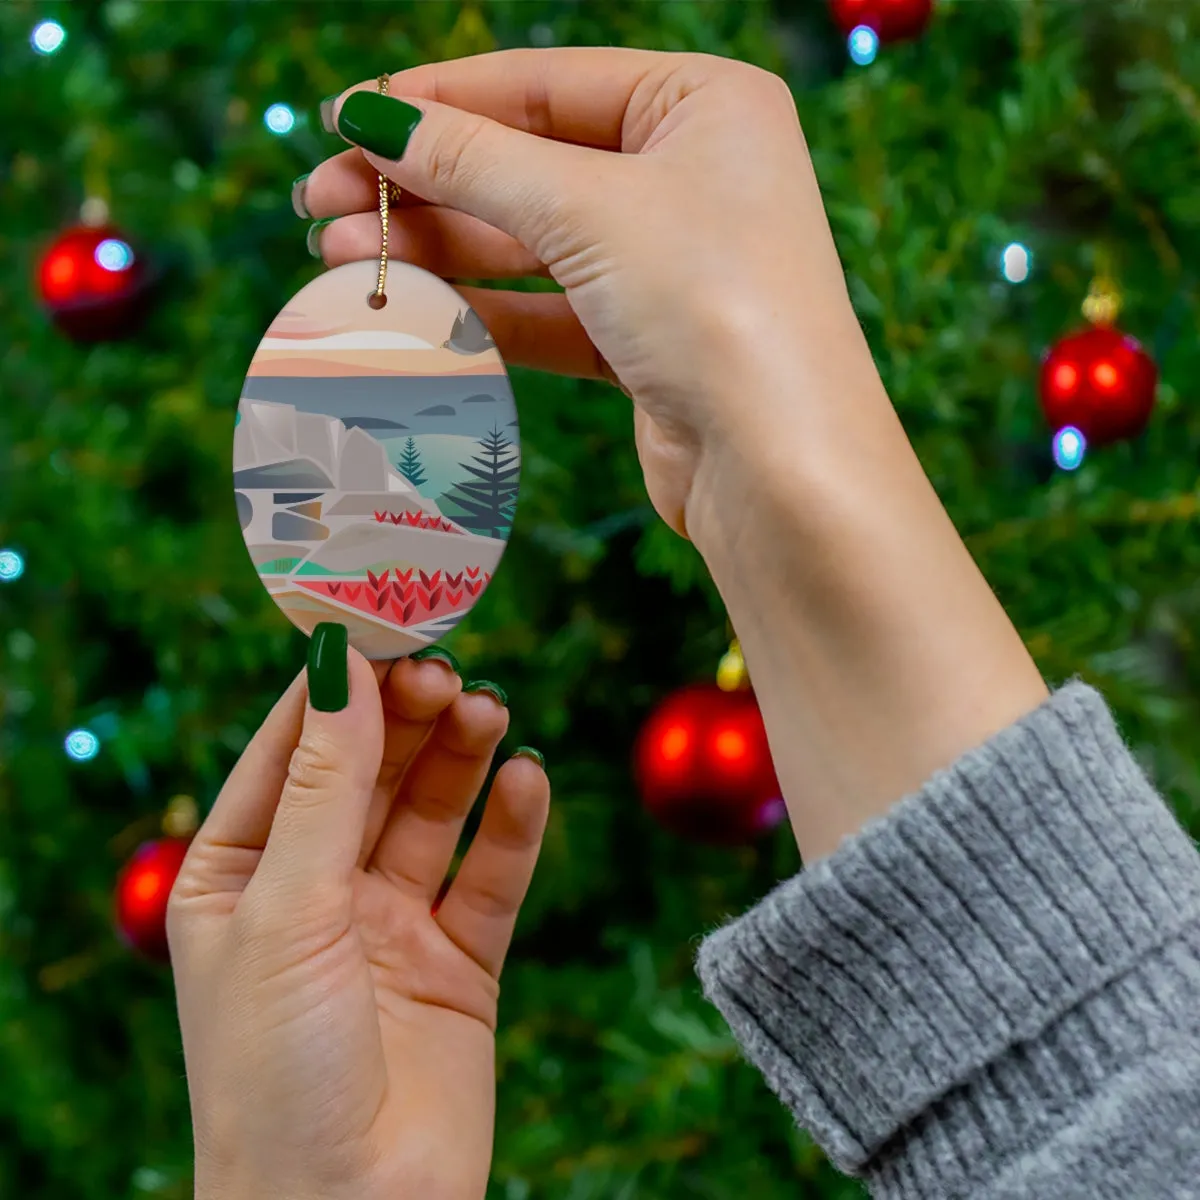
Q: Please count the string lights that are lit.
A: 8